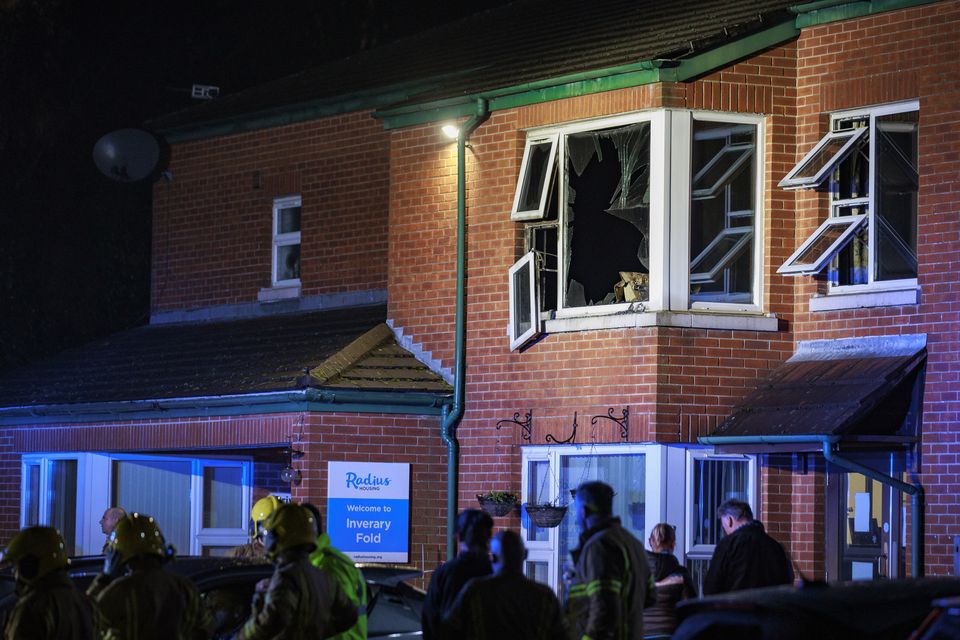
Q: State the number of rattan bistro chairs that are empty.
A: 0